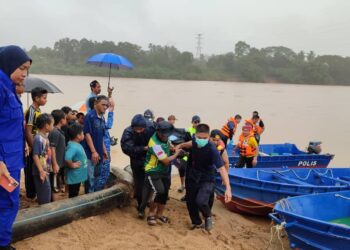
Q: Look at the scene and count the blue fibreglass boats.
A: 3